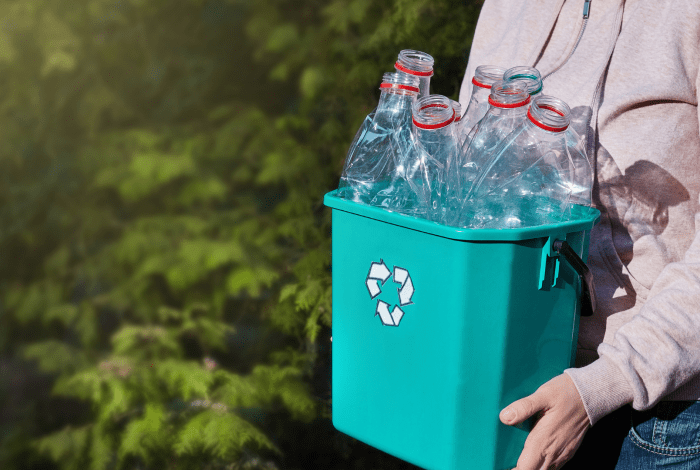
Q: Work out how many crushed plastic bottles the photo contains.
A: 8